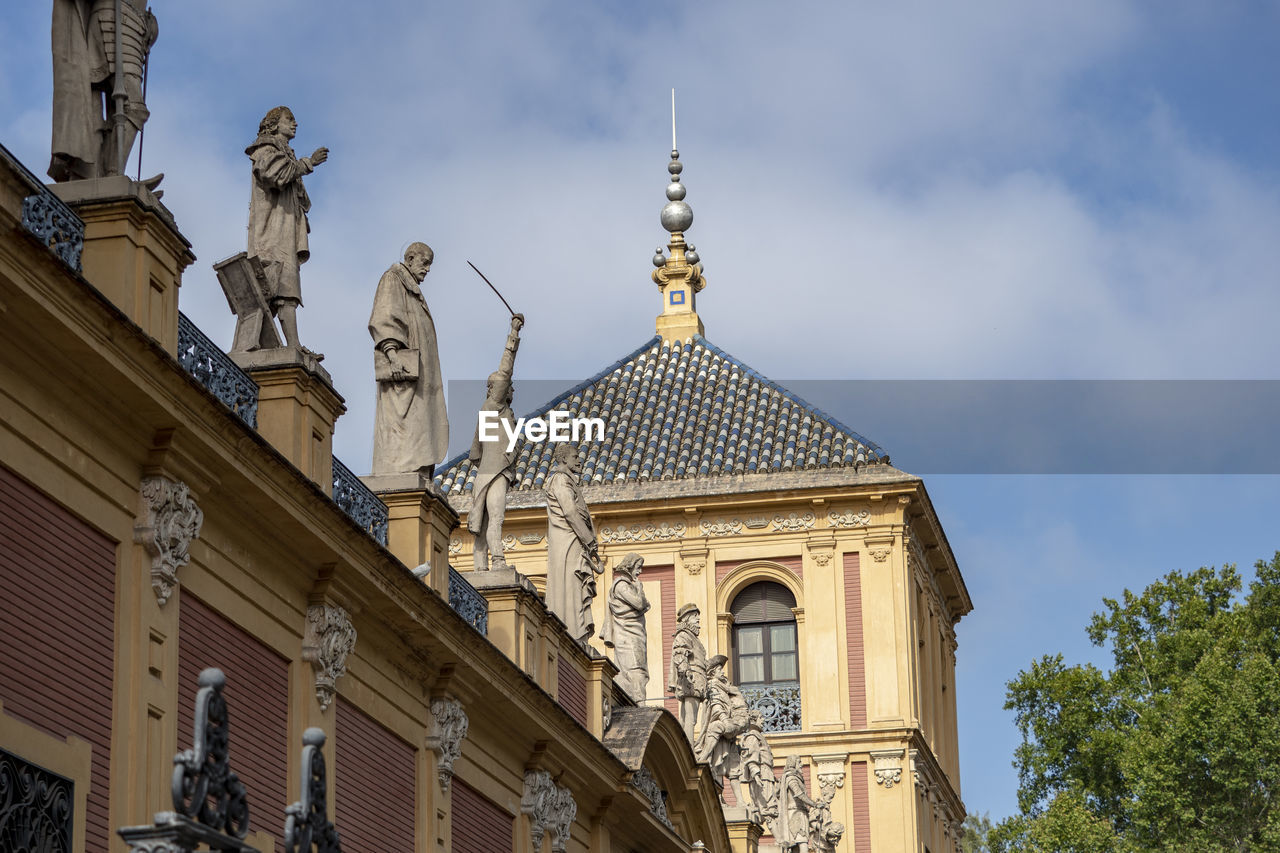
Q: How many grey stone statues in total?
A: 11